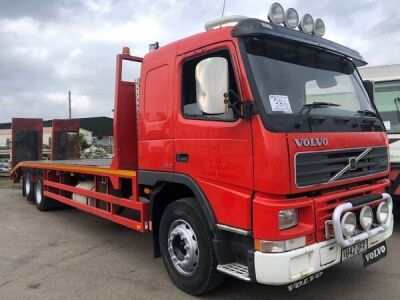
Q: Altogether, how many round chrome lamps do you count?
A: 7